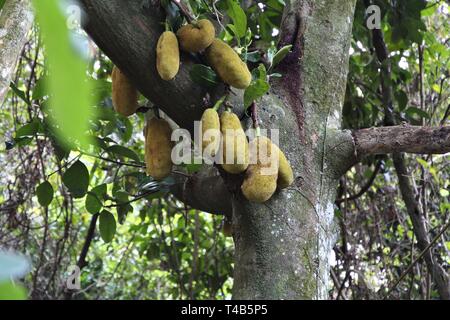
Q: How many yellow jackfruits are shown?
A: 9